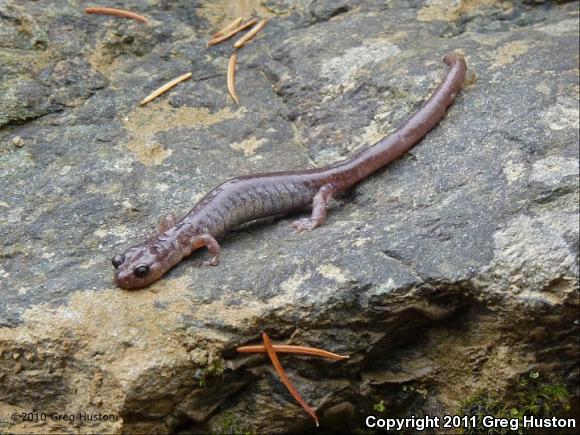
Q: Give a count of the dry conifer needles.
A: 8